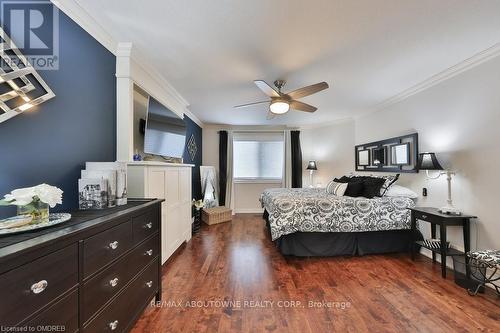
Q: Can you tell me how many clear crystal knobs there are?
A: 7